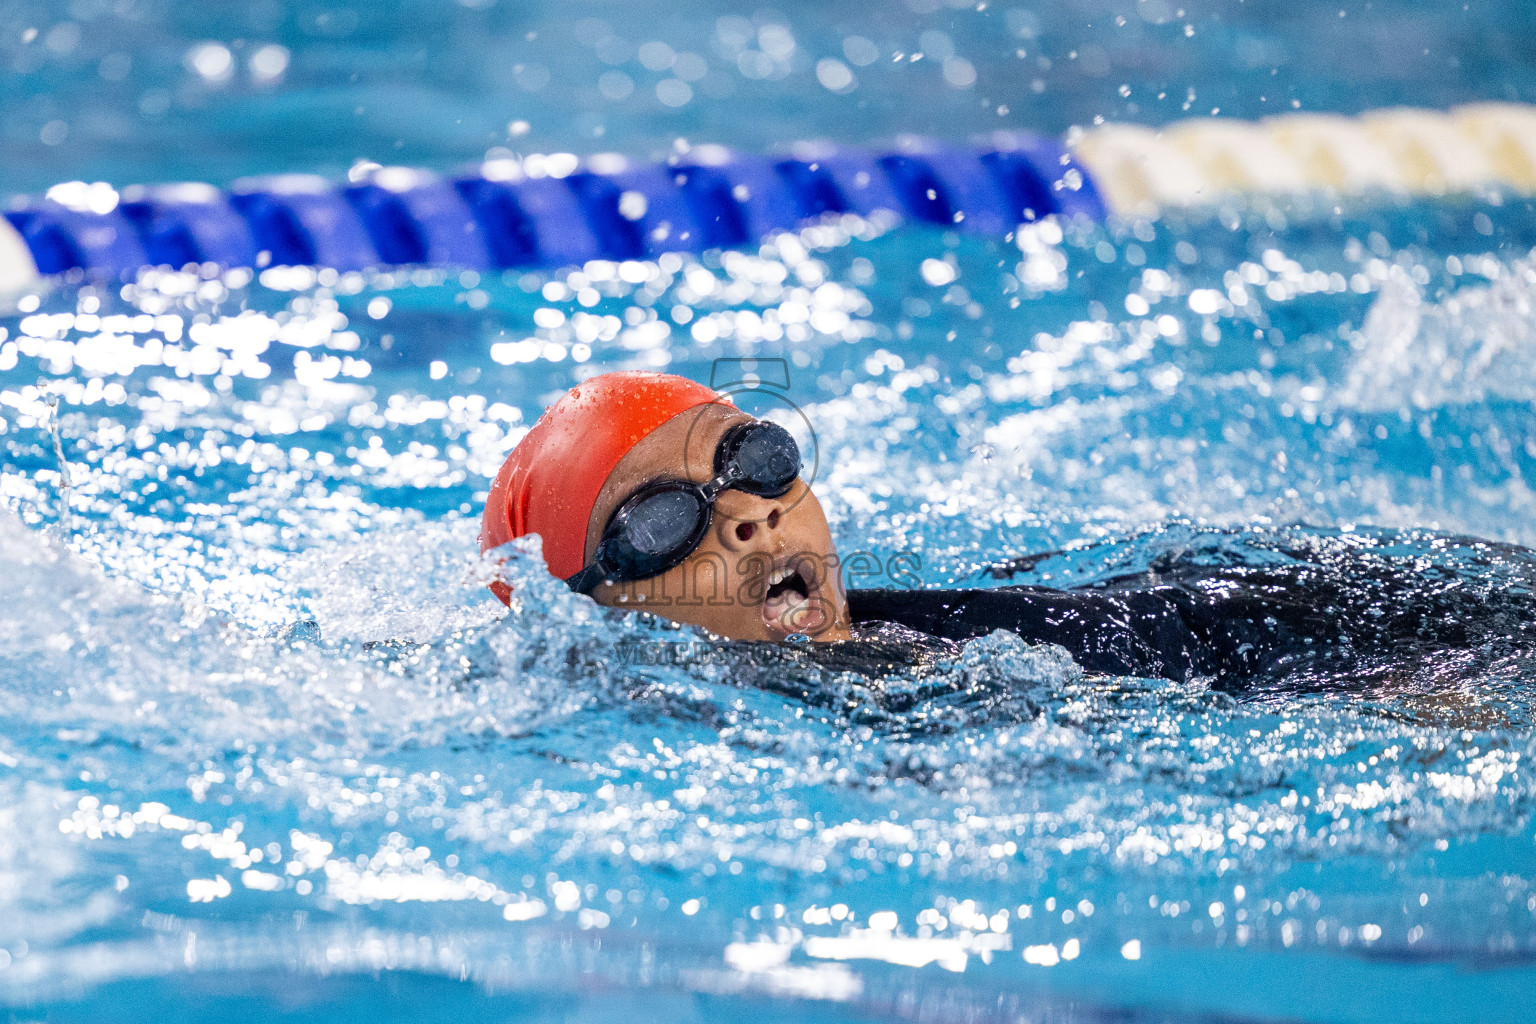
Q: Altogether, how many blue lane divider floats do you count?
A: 10